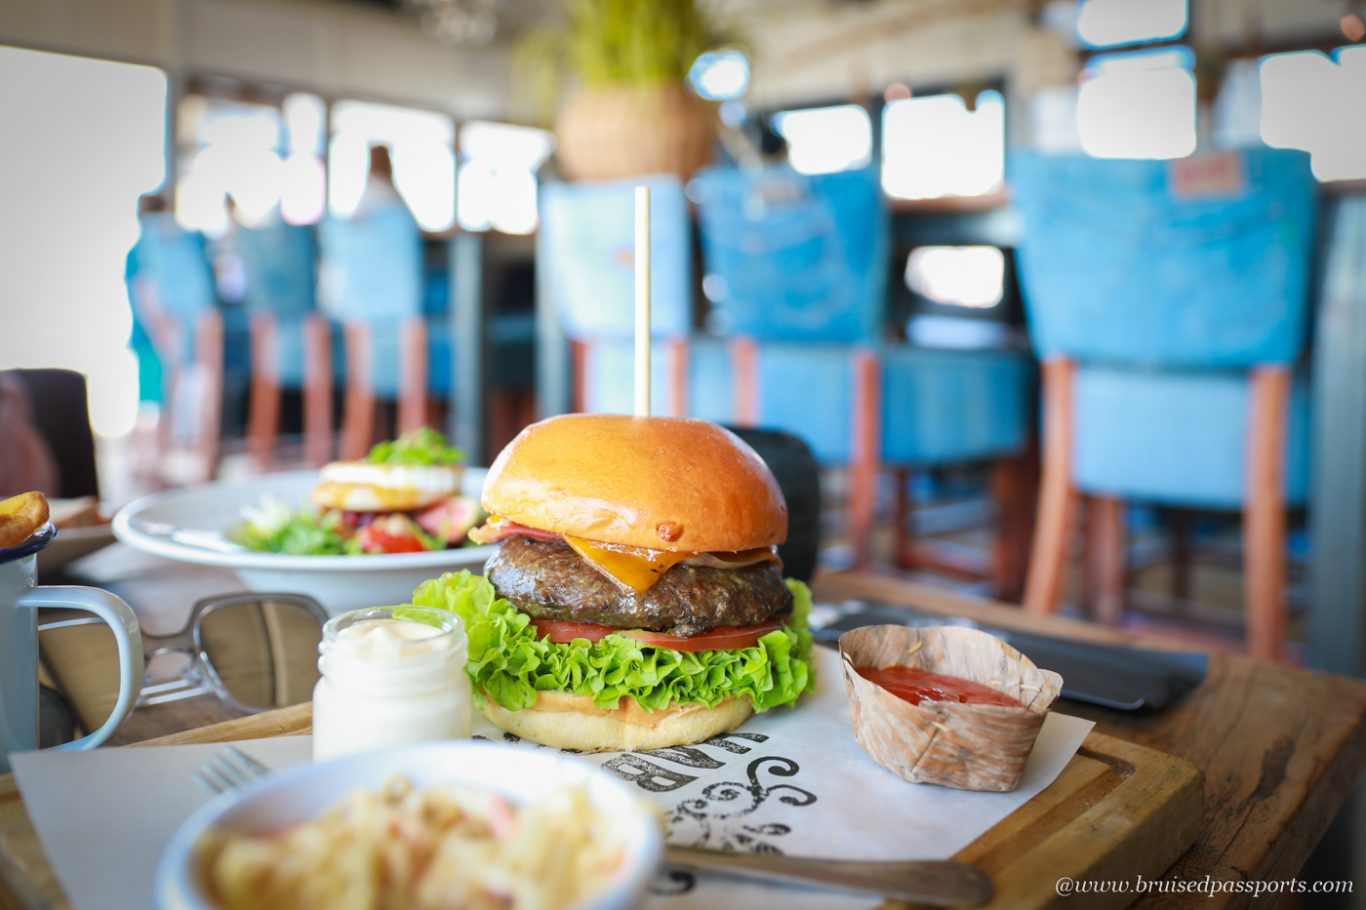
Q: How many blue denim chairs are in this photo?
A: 6